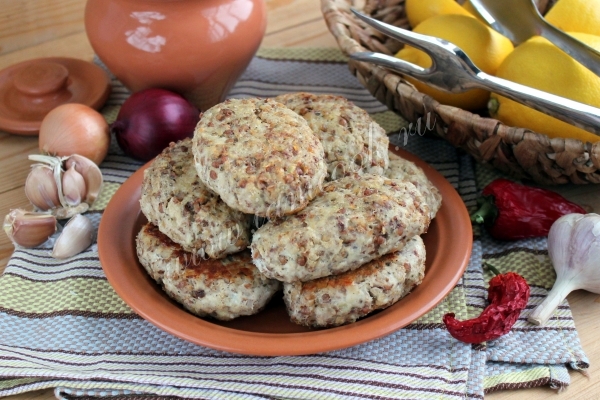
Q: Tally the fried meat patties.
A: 7